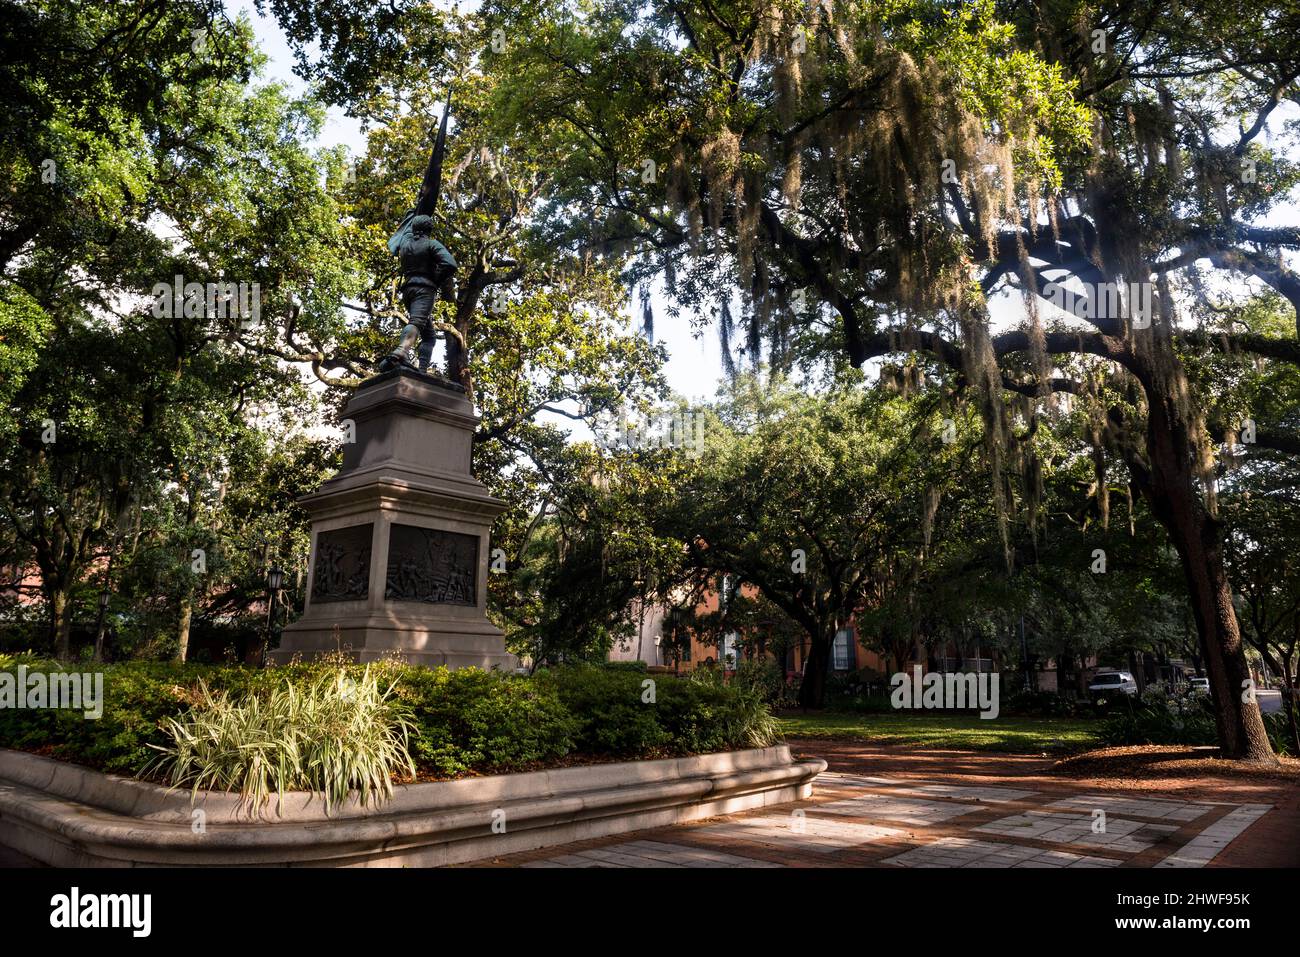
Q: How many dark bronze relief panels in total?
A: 2